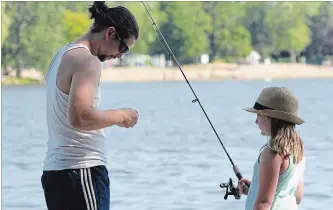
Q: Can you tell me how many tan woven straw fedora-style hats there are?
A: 1